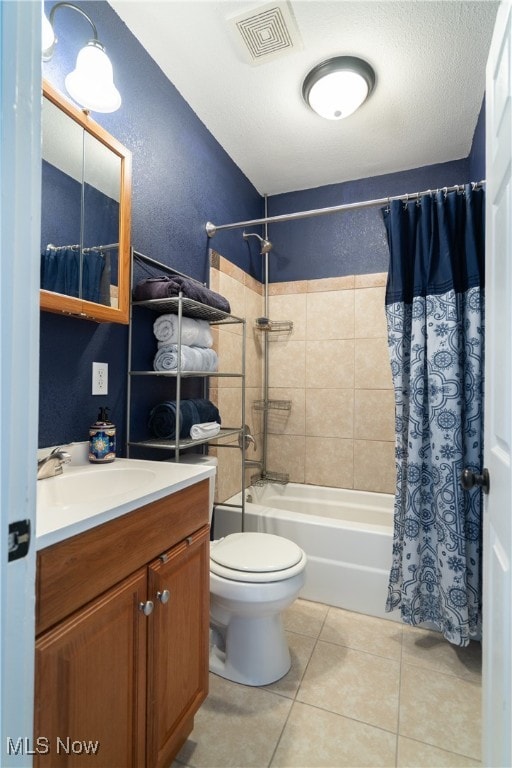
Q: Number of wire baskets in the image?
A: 3